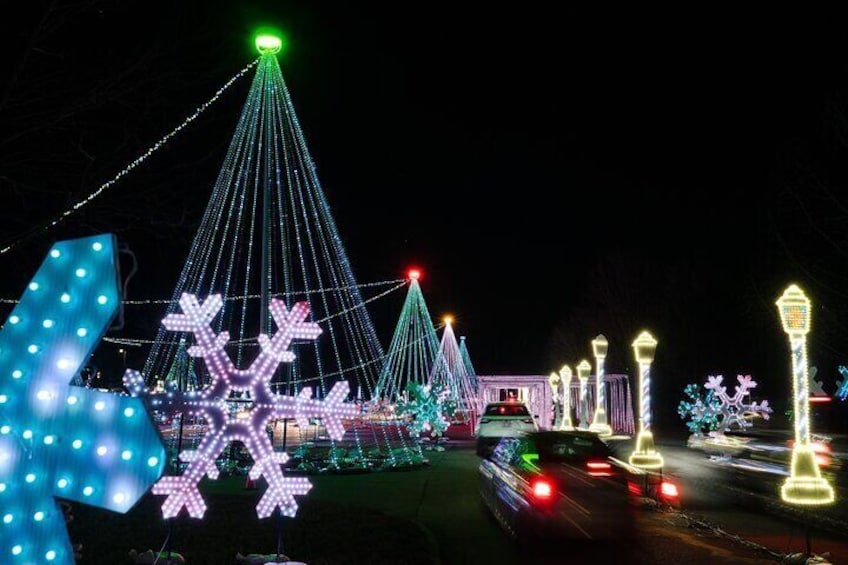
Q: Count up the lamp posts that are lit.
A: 6